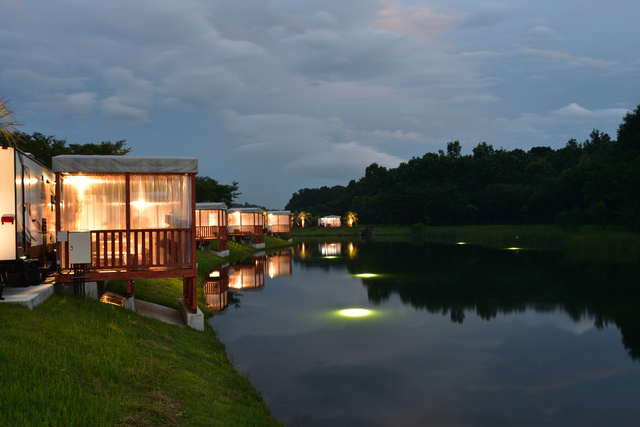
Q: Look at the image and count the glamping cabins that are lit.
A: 5